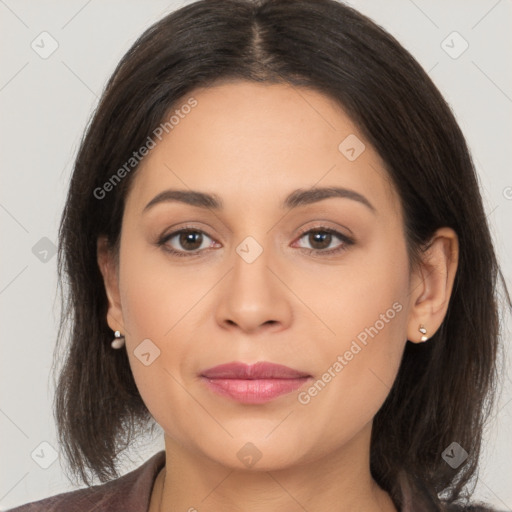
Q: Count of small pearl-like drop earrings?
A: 2